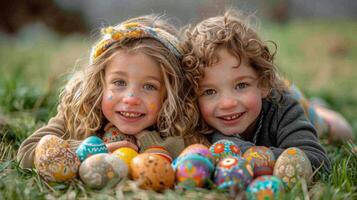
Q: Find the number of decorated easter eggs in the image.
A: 13